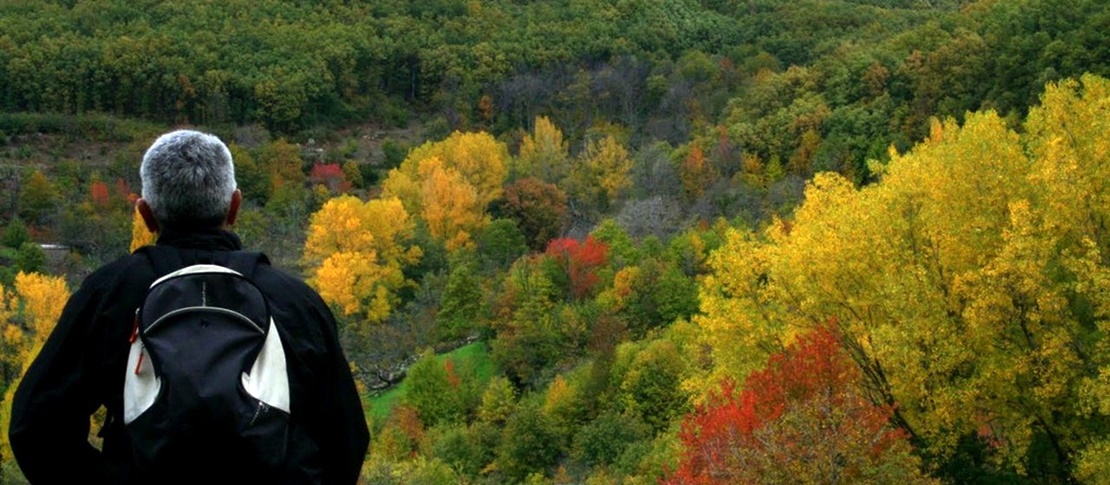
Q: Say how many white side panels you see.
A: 2